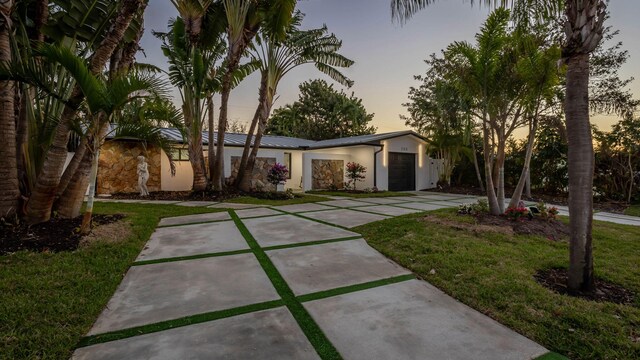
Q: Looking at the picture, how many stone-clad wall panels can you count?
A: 3